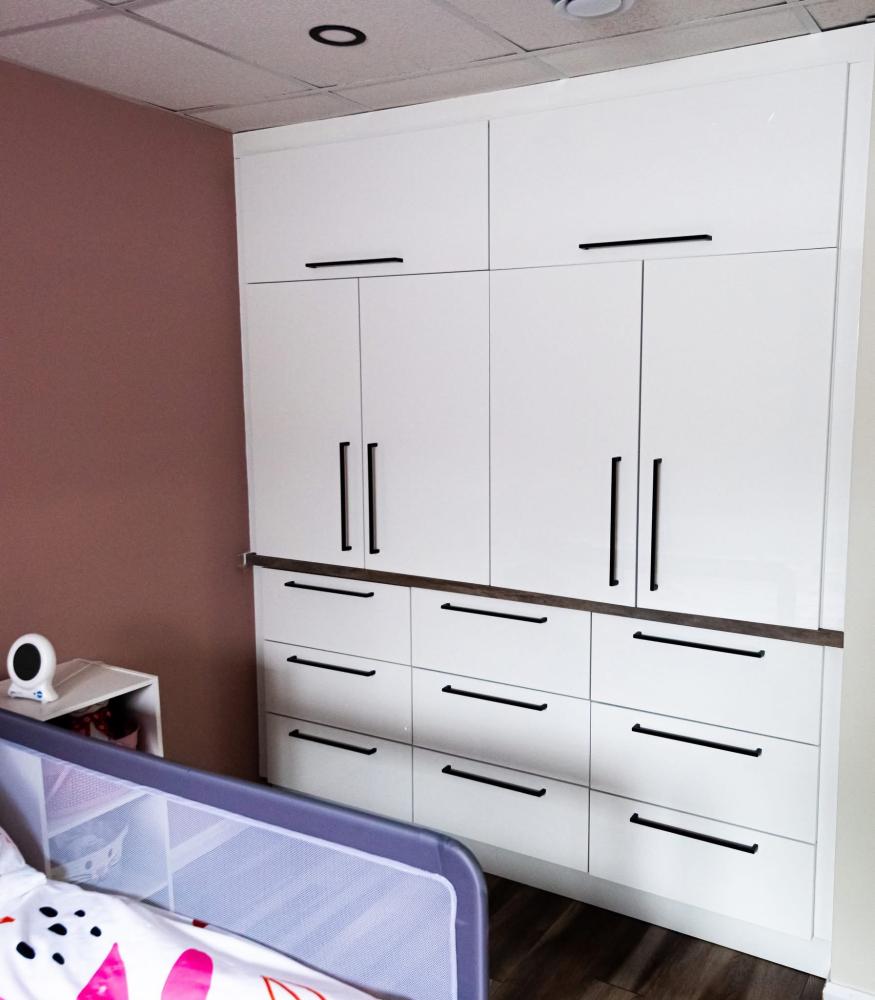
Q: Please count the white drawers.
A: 9